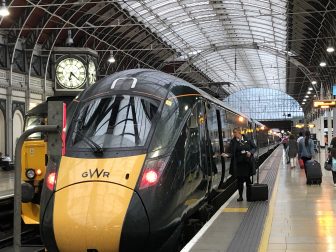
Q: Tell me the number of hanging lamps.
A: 11